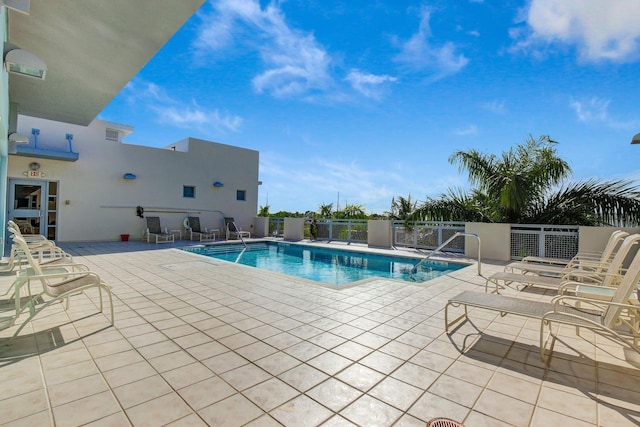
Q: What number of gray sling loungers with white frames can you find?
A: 3